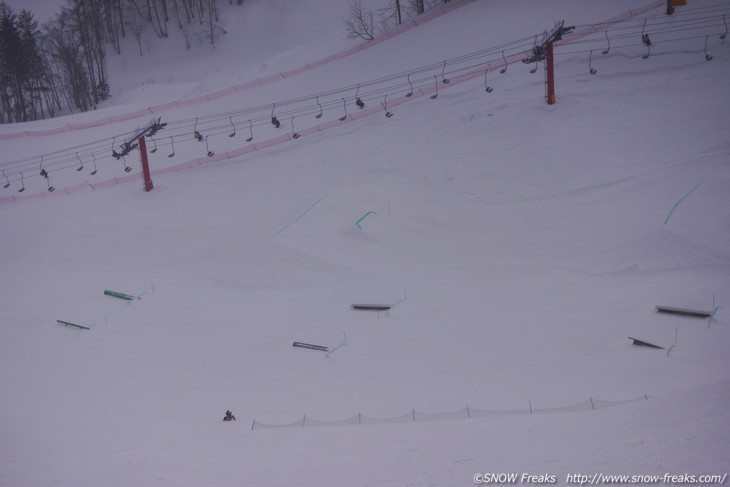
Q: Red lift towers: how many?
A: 2